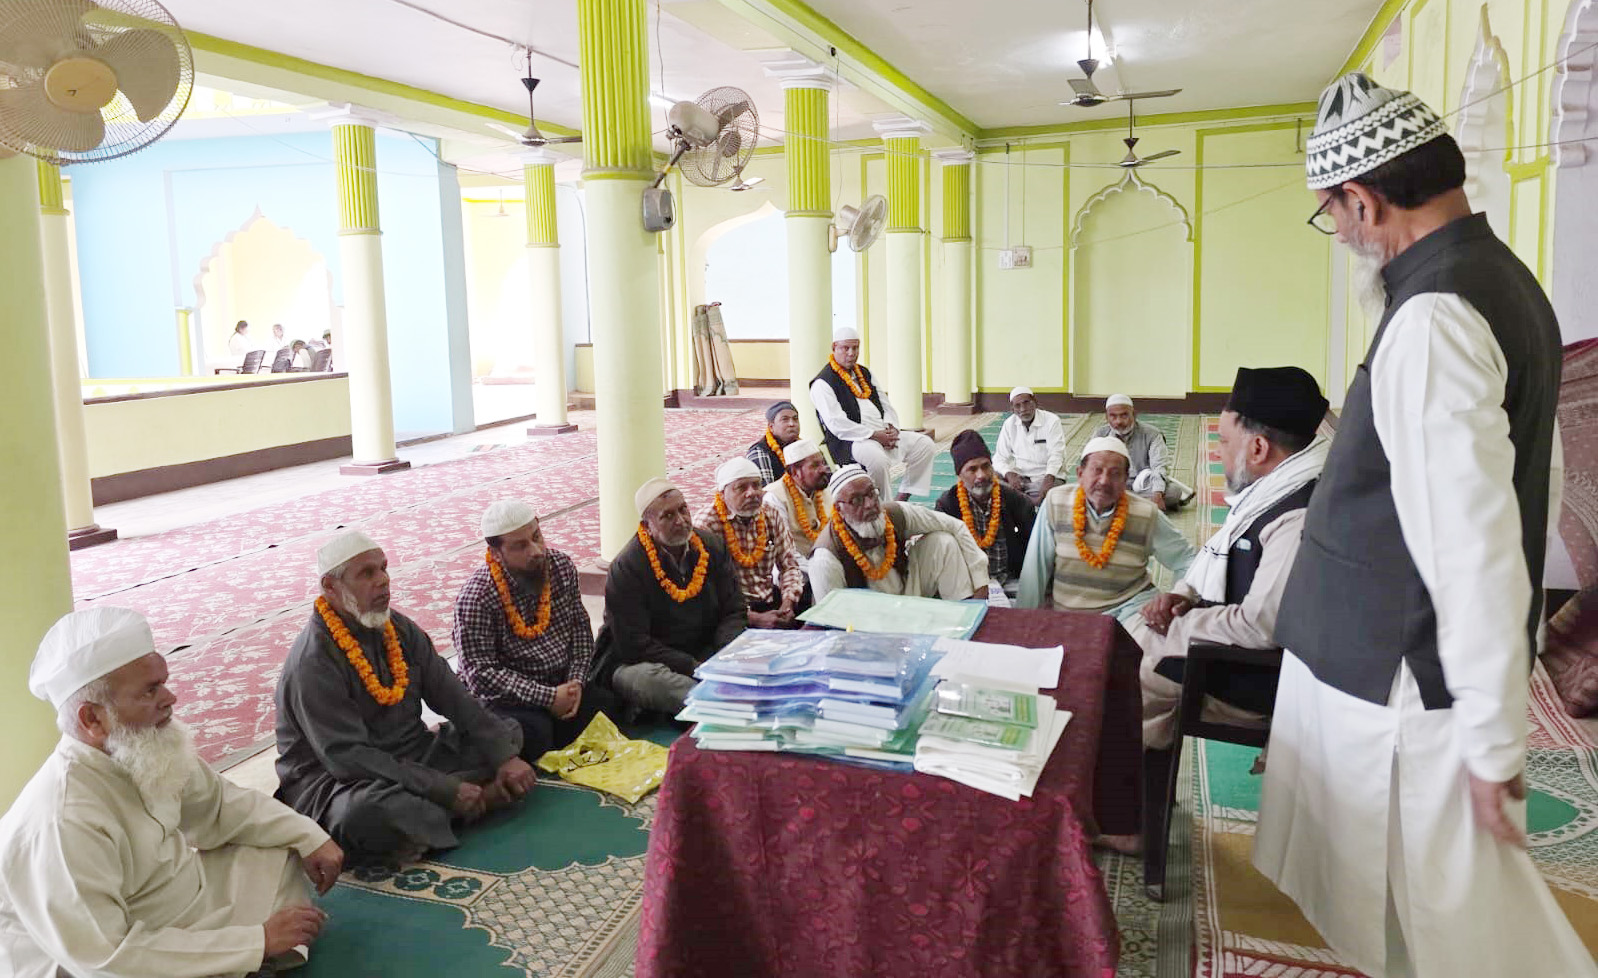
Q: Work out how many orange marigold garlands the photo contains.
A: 10